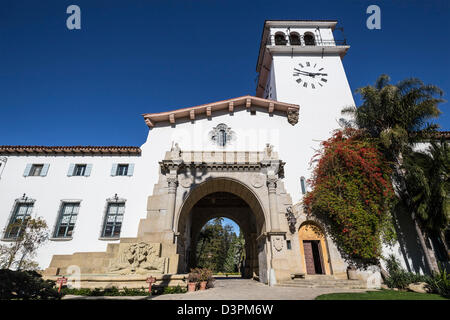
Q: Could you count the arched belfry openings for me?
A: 3